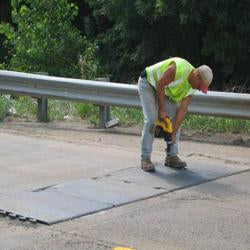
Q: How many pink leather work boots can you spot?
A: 0